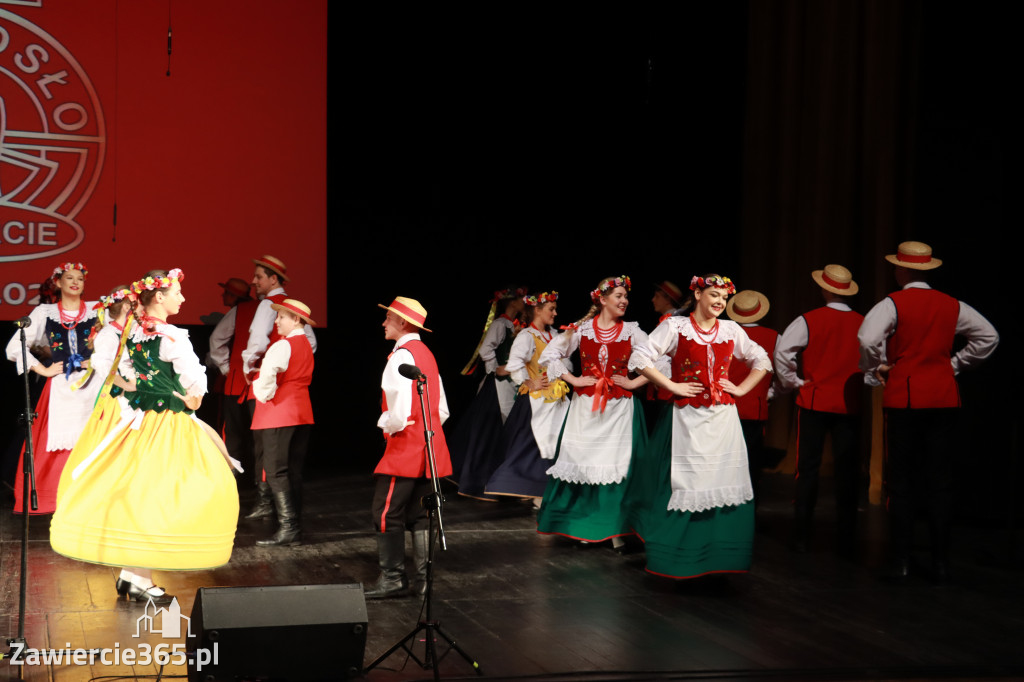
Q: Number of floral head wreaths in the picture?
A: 7